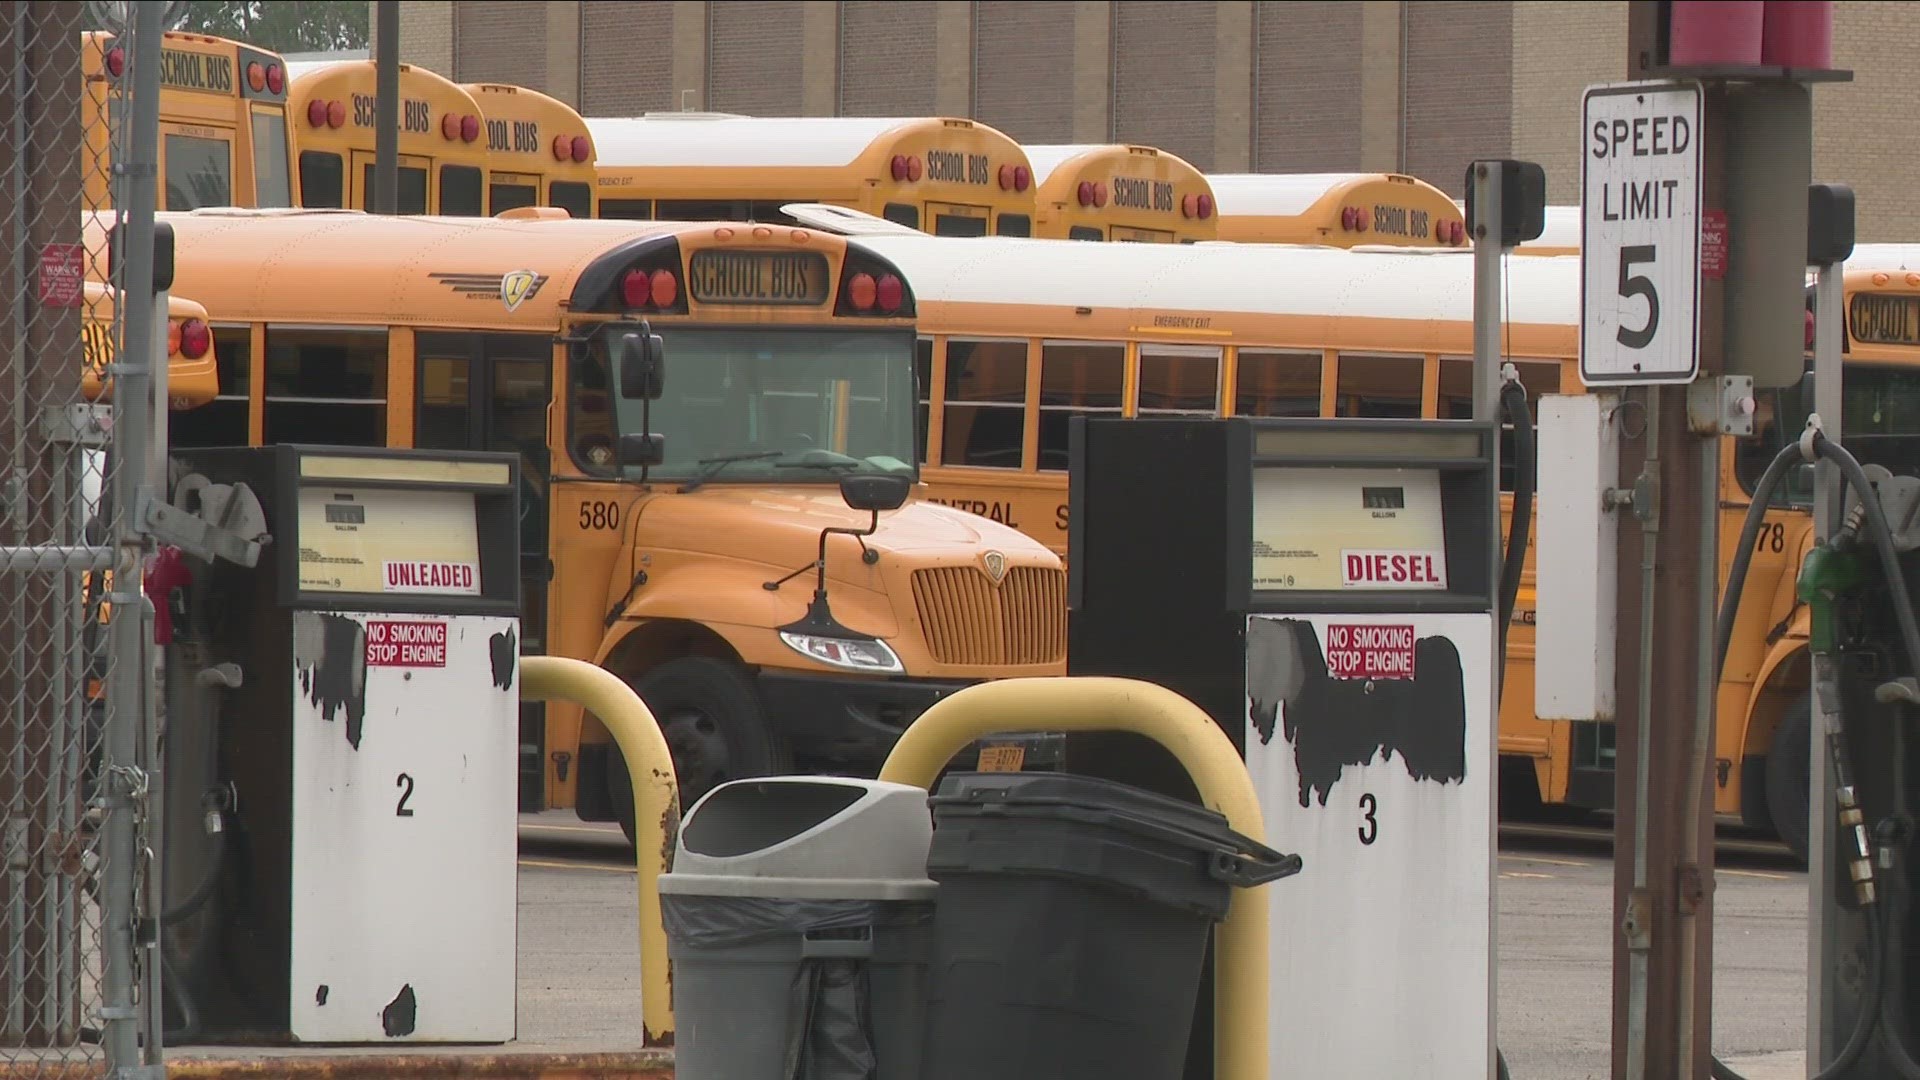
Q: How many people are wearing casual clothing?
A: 0